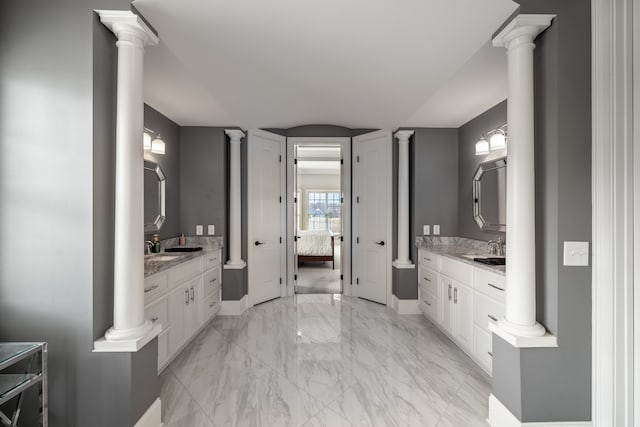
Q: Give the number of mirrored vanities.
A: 2